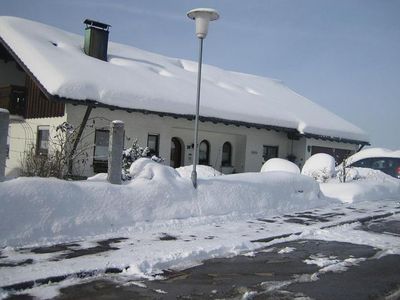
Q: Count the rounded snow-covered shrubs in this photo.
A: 2